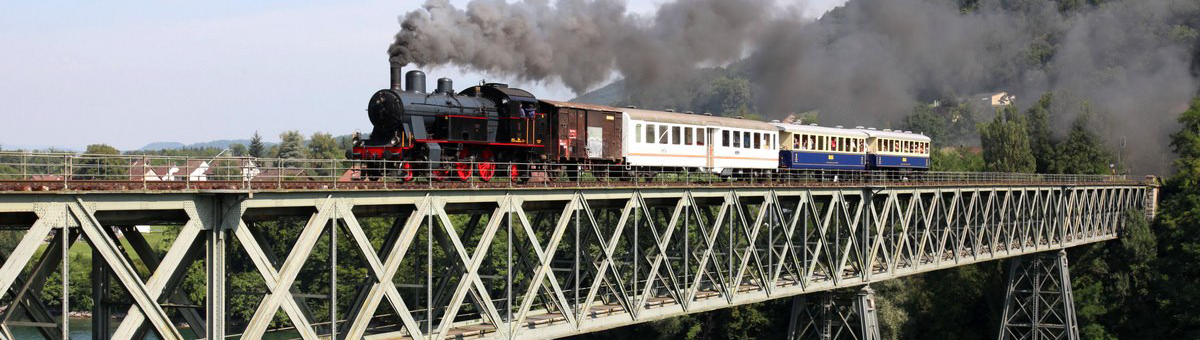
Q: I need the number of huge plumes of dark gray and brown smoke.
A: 1